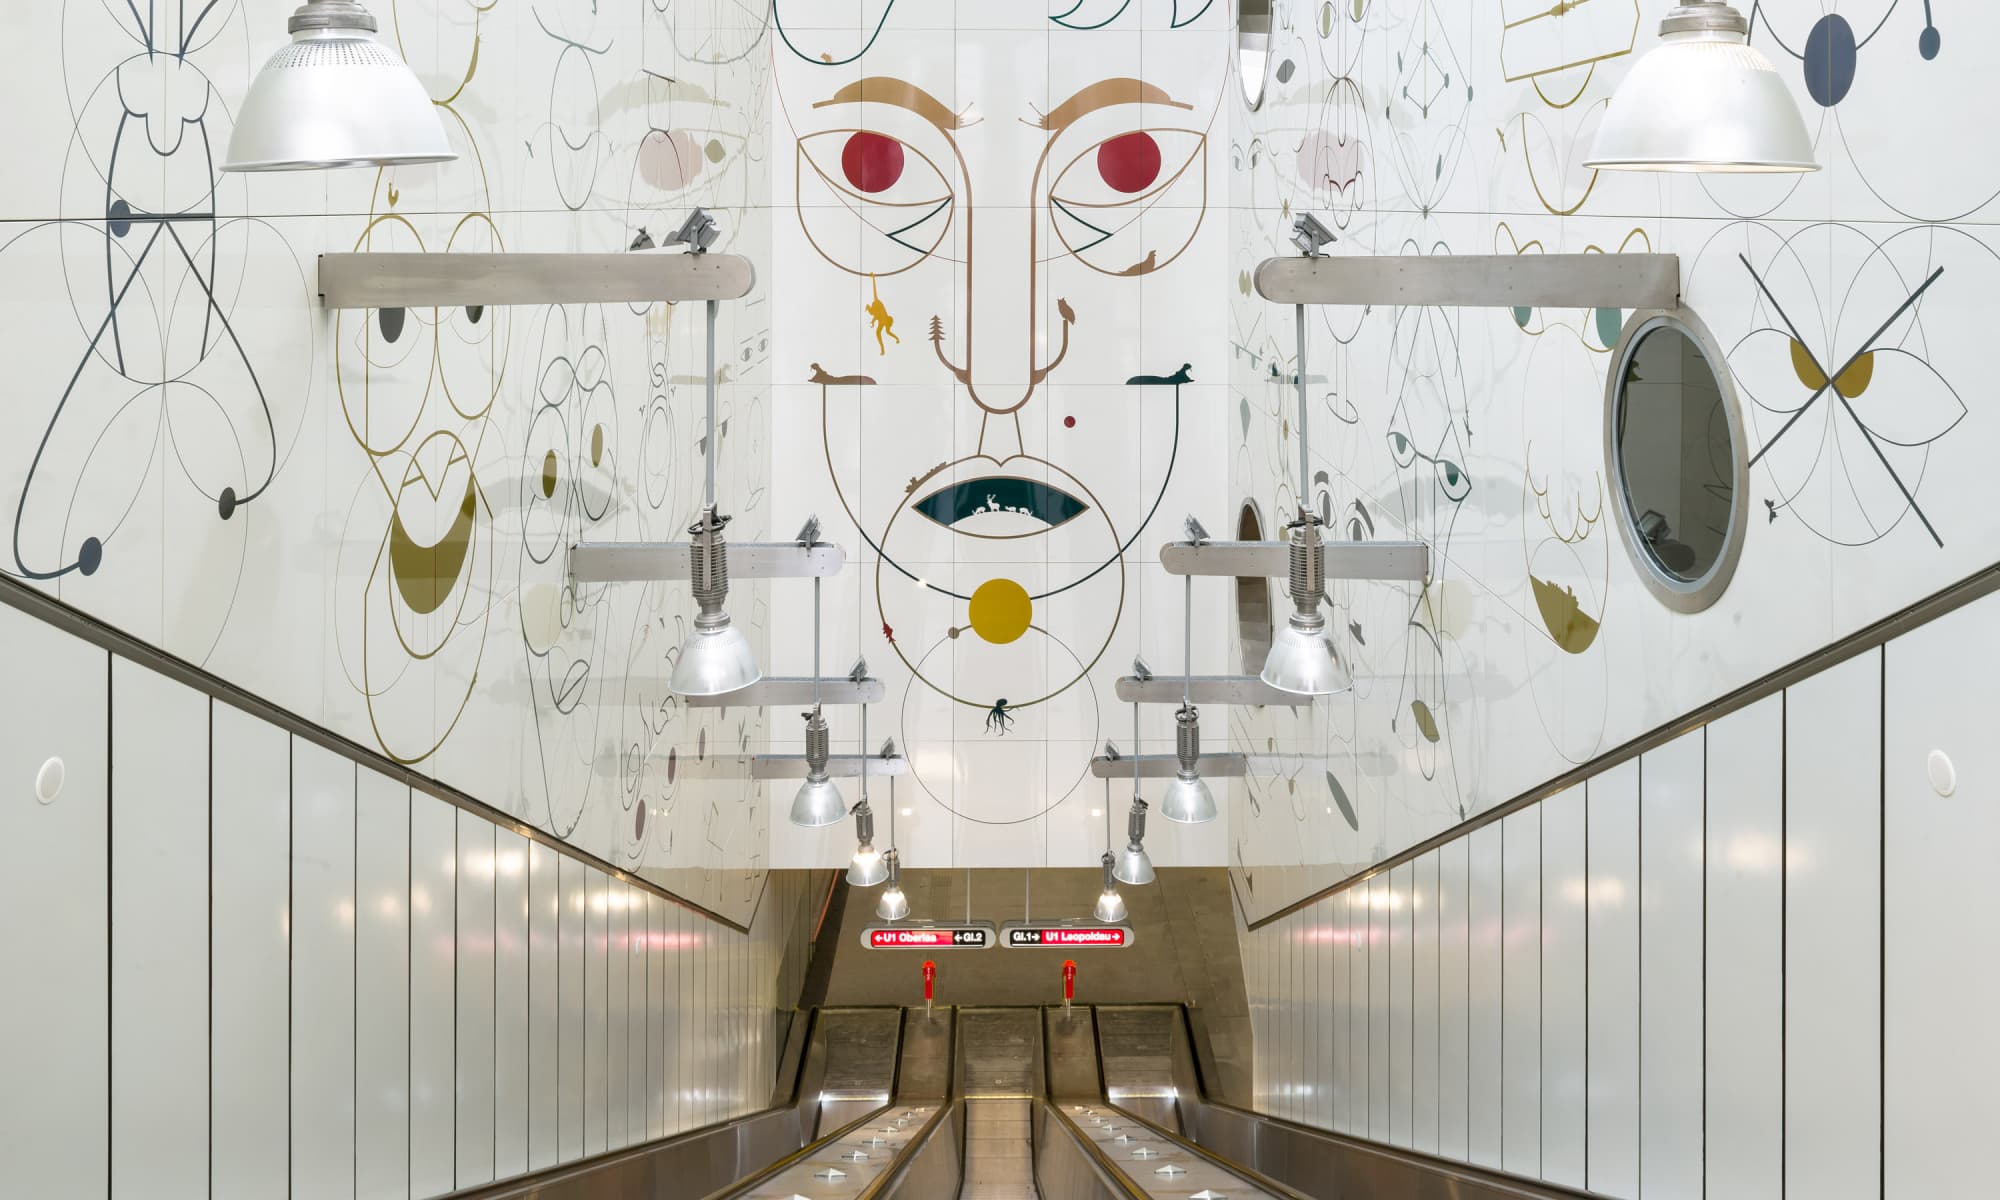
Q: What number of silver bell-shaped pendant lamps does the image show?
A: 10